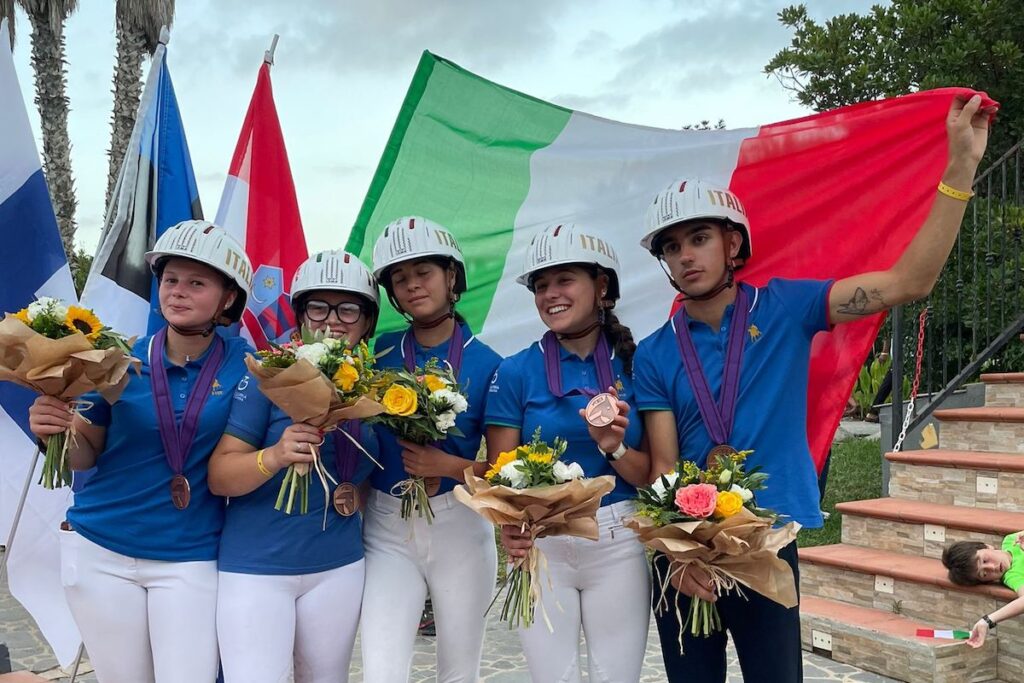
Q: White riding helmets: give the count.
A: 5